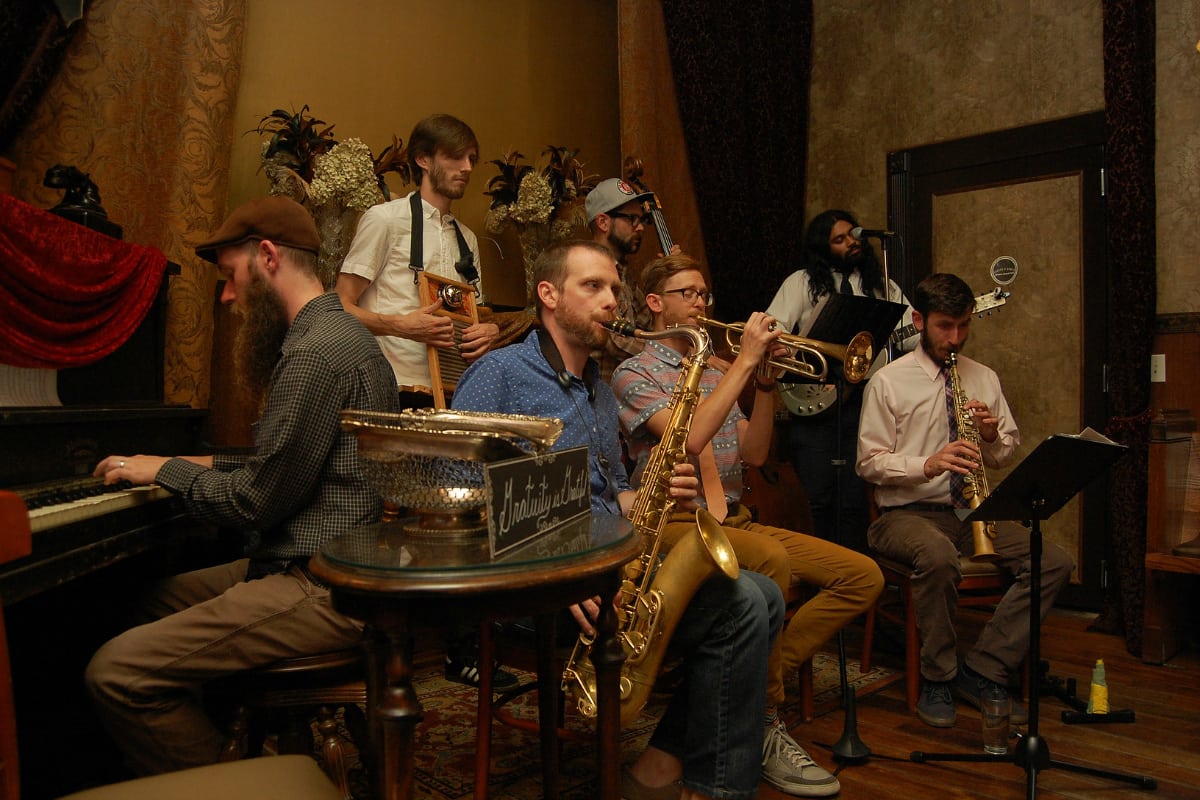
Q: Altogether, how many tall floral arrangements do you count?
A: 2